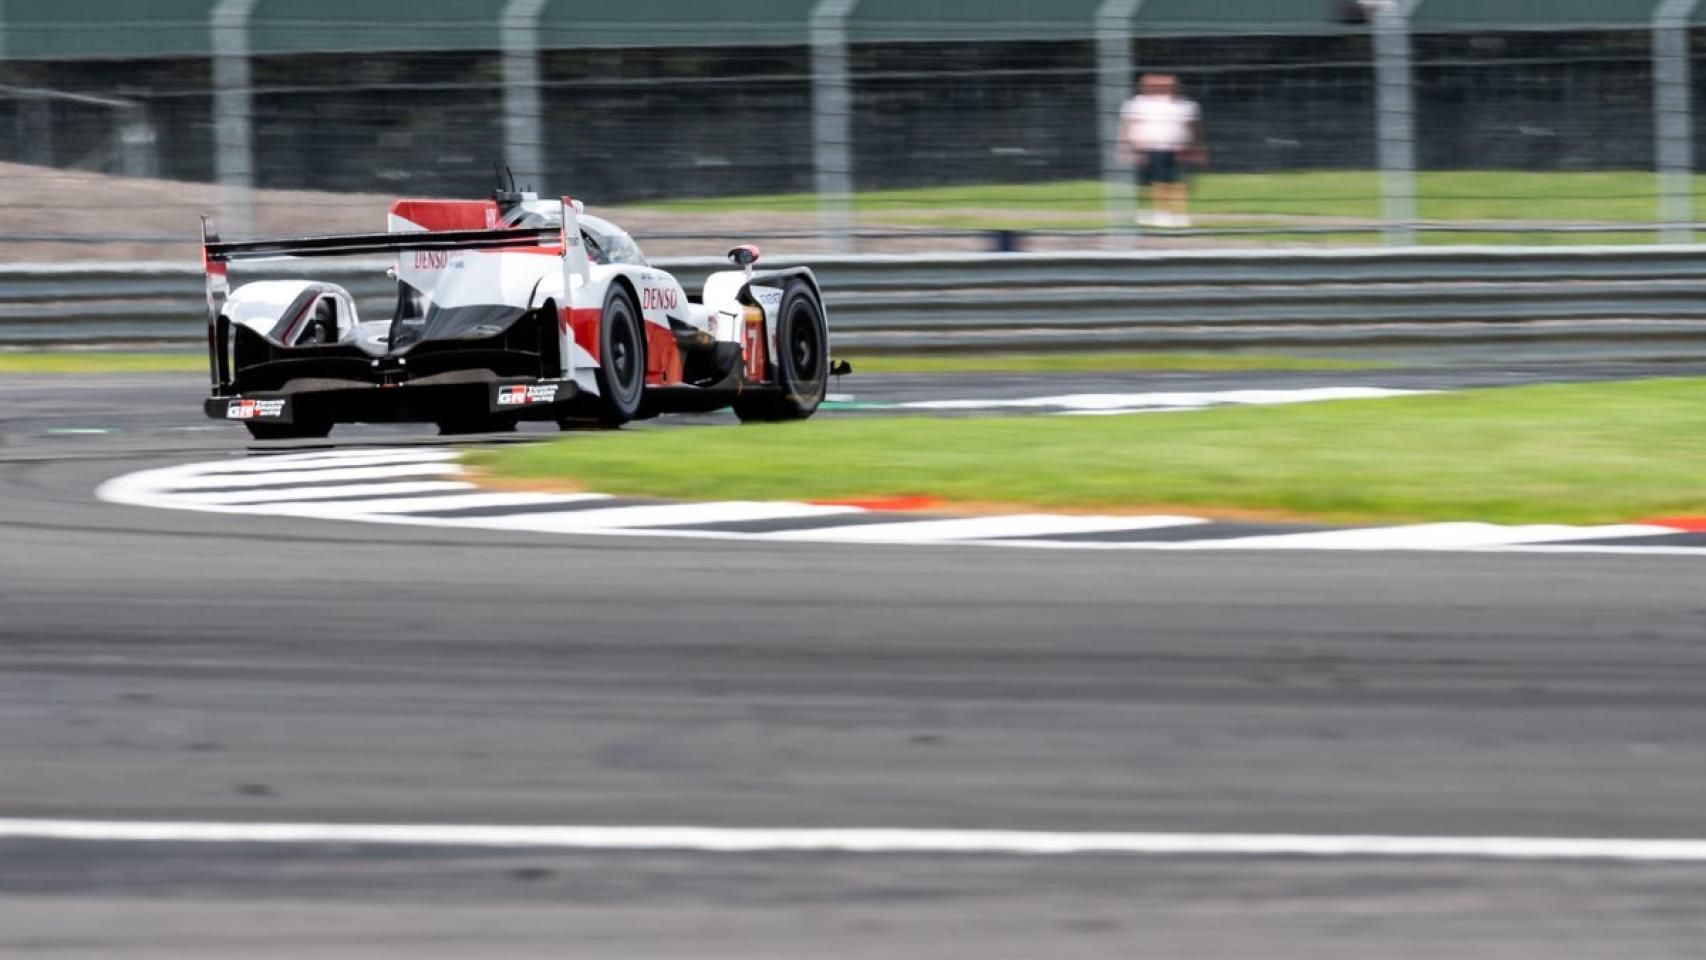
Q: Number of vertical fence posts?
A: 6